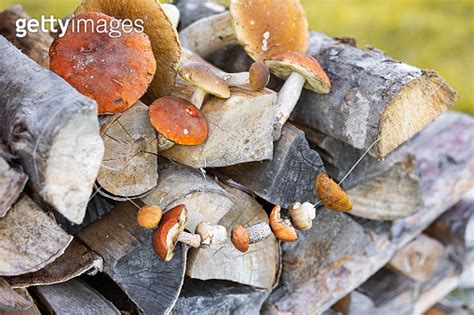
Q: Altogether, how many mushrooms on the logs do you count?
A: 14